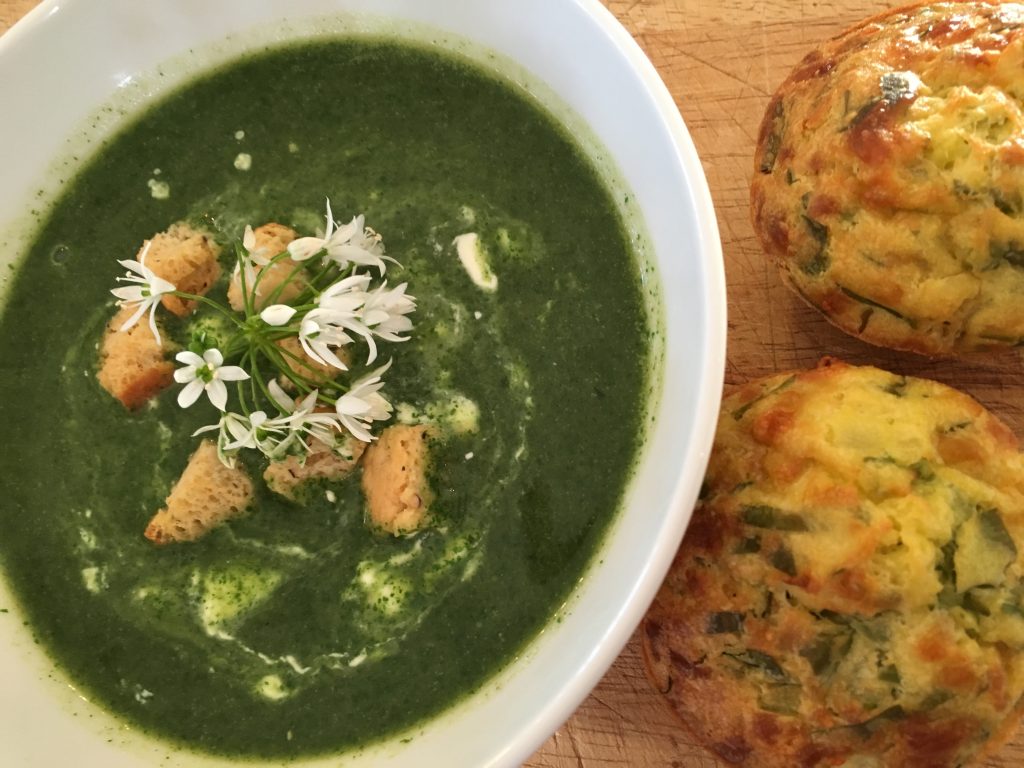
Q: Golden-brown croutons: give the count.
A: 7